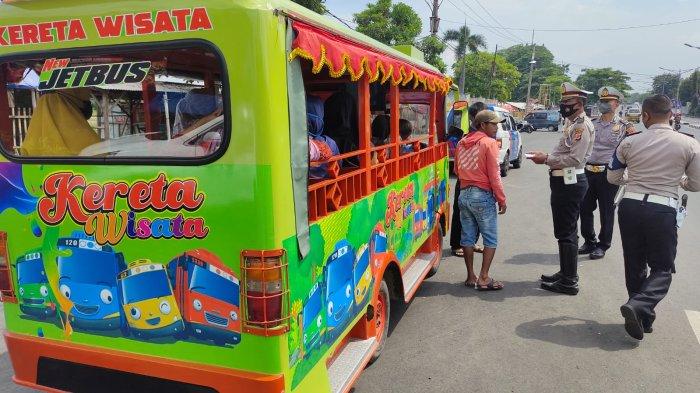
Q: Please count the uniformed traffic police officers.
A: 3